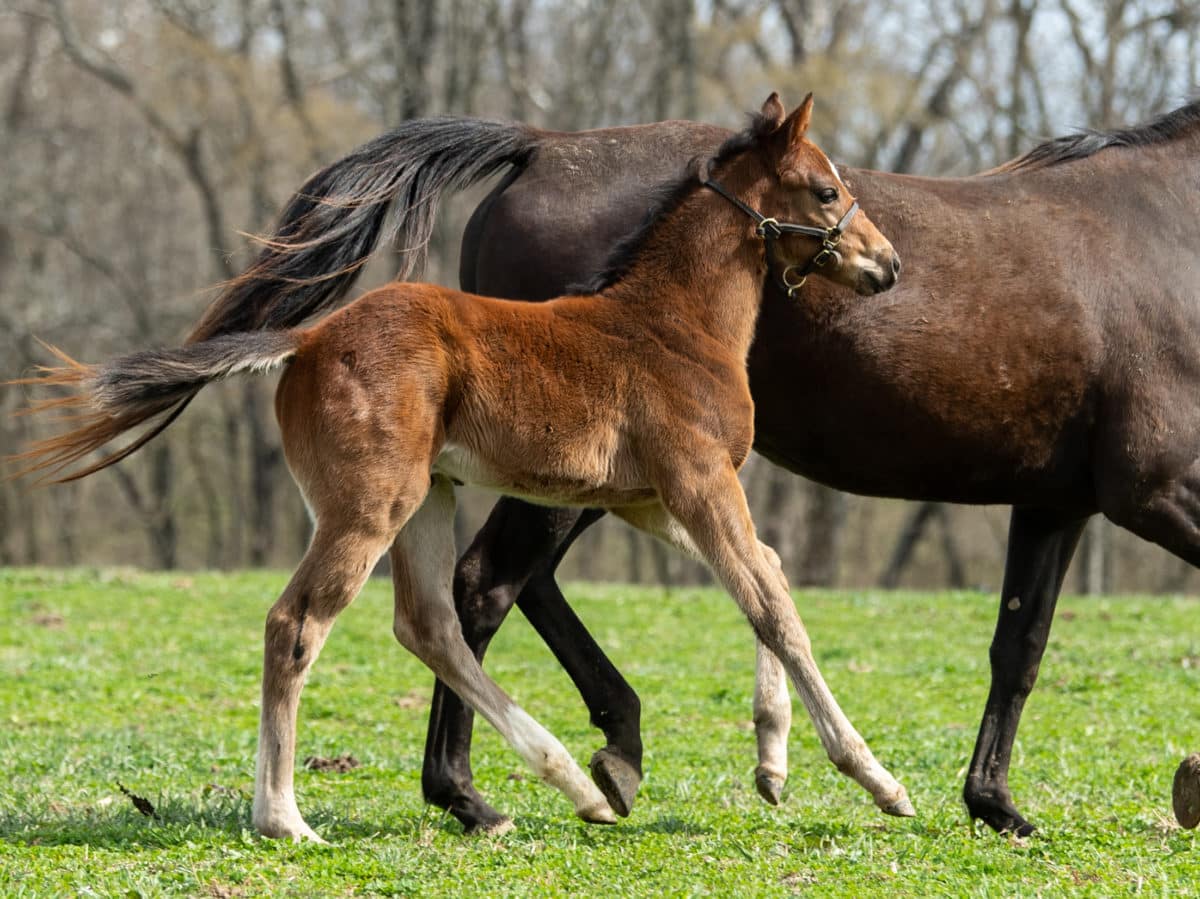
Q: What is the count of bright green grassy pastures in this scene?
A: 1